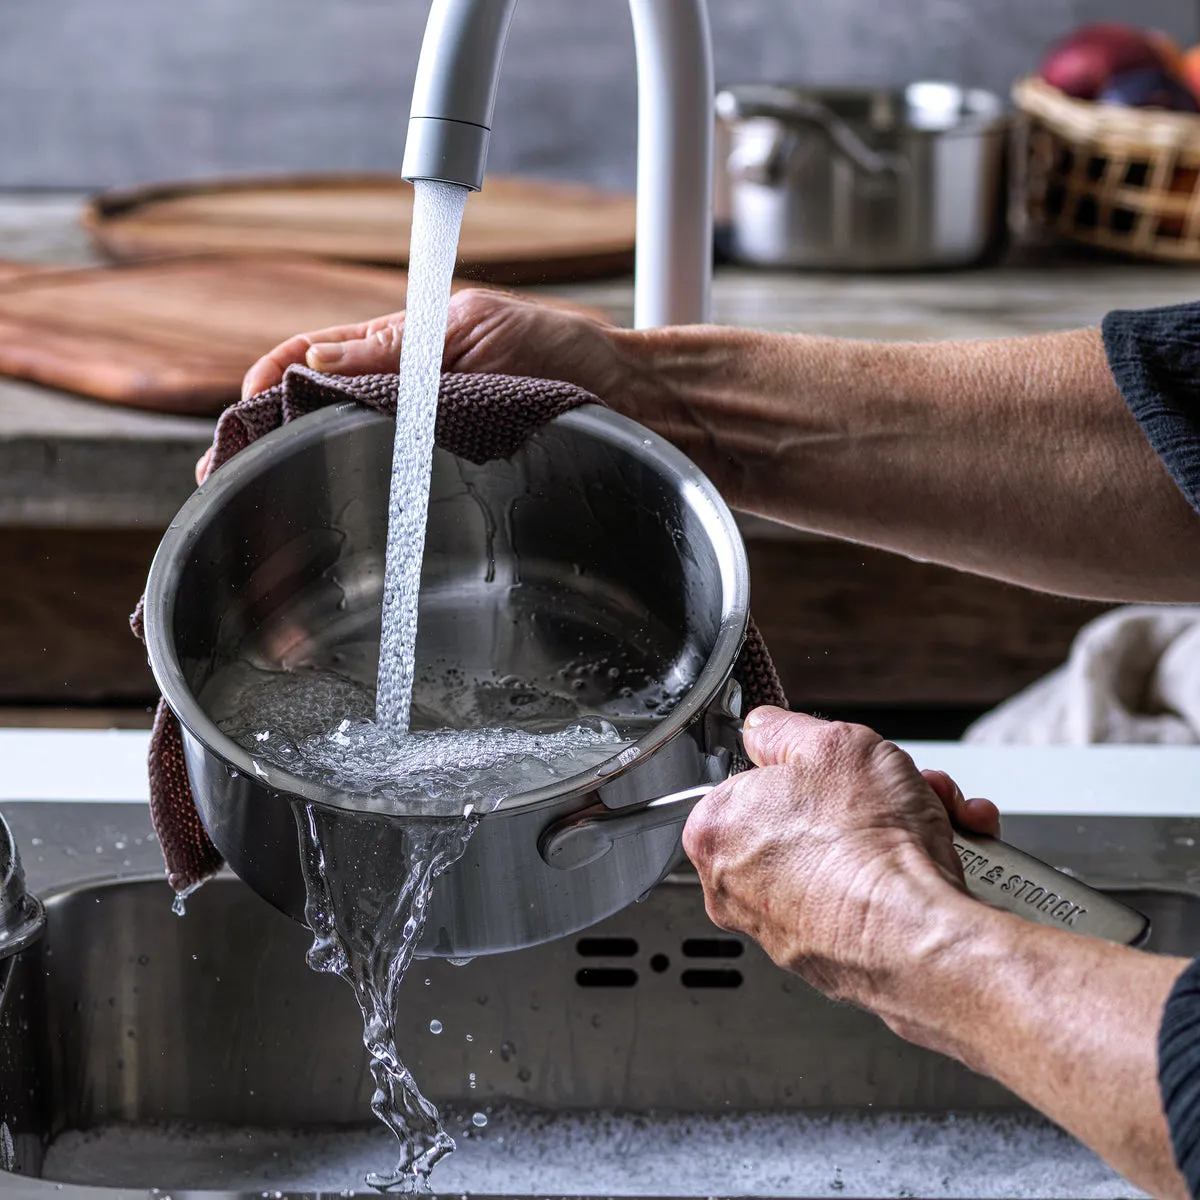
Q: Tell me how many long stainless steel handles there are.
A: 2